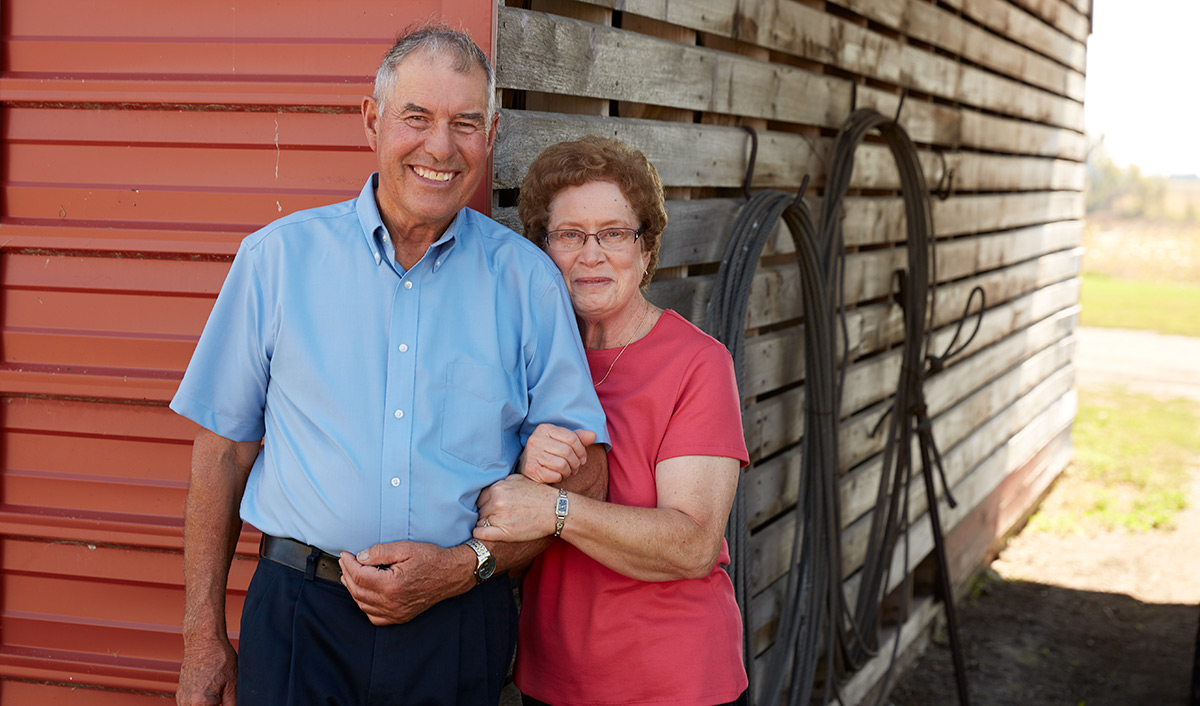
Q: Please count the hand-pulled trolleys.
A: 0